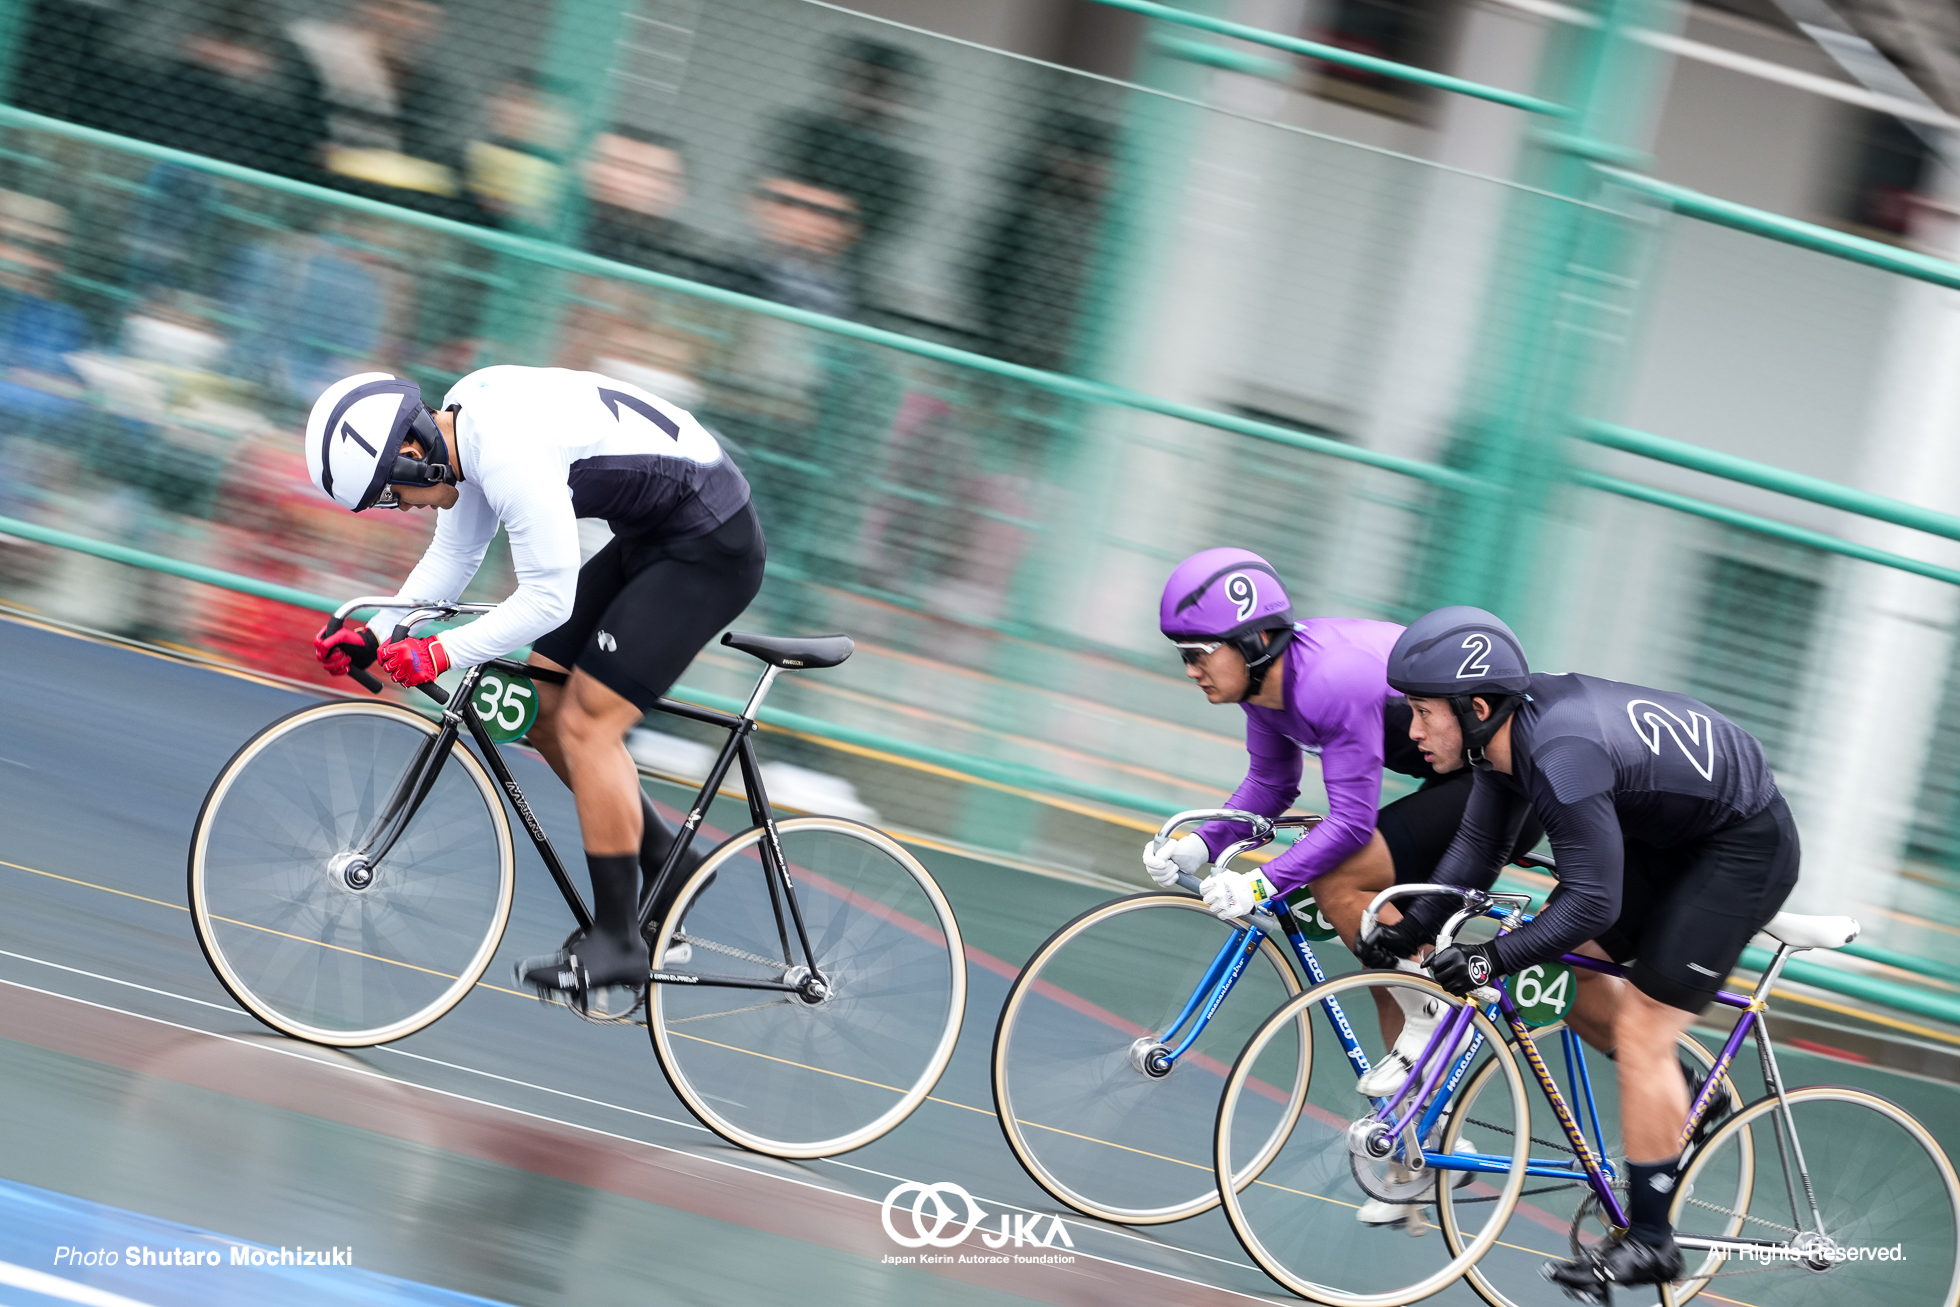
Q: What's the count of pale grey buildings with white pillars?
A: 1